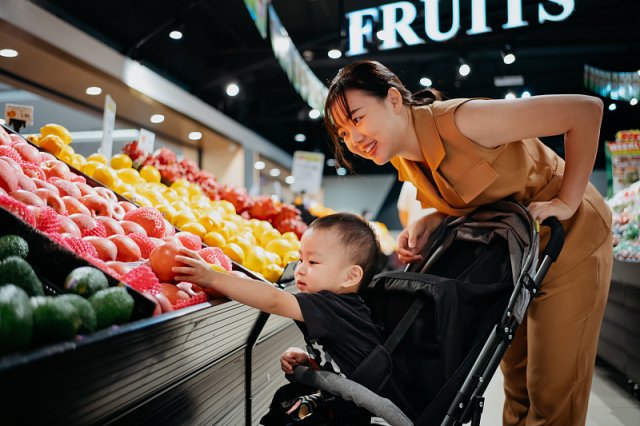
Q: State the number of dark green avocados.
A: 7